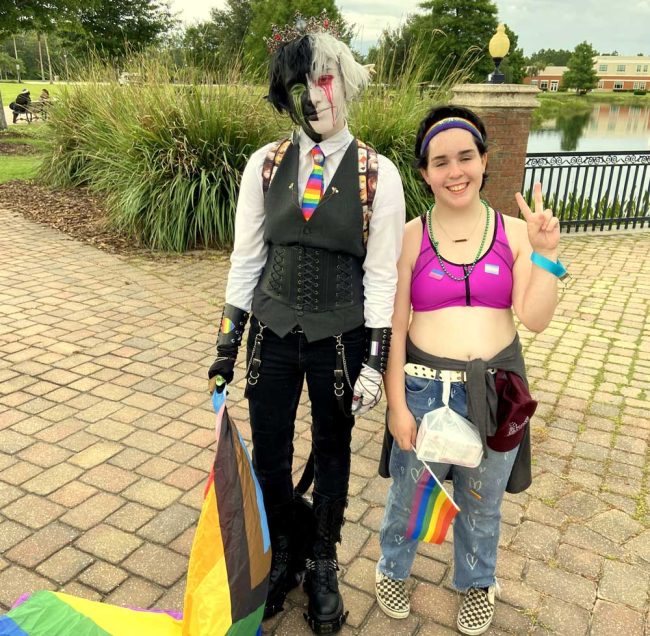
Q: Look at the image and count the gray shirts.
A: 1